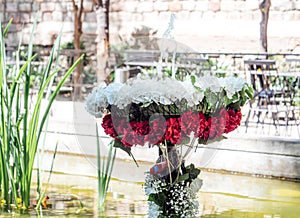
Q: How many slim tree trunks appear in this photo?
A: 3